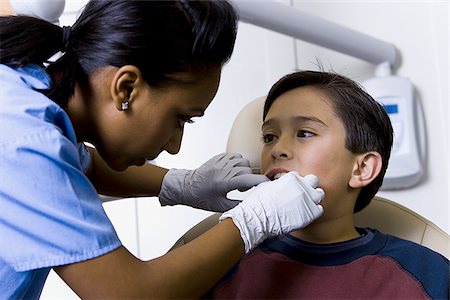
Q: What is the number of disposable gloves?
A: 2